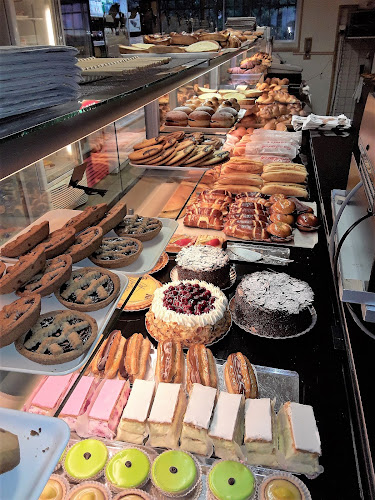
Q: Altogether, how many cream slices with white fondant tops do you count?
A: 6